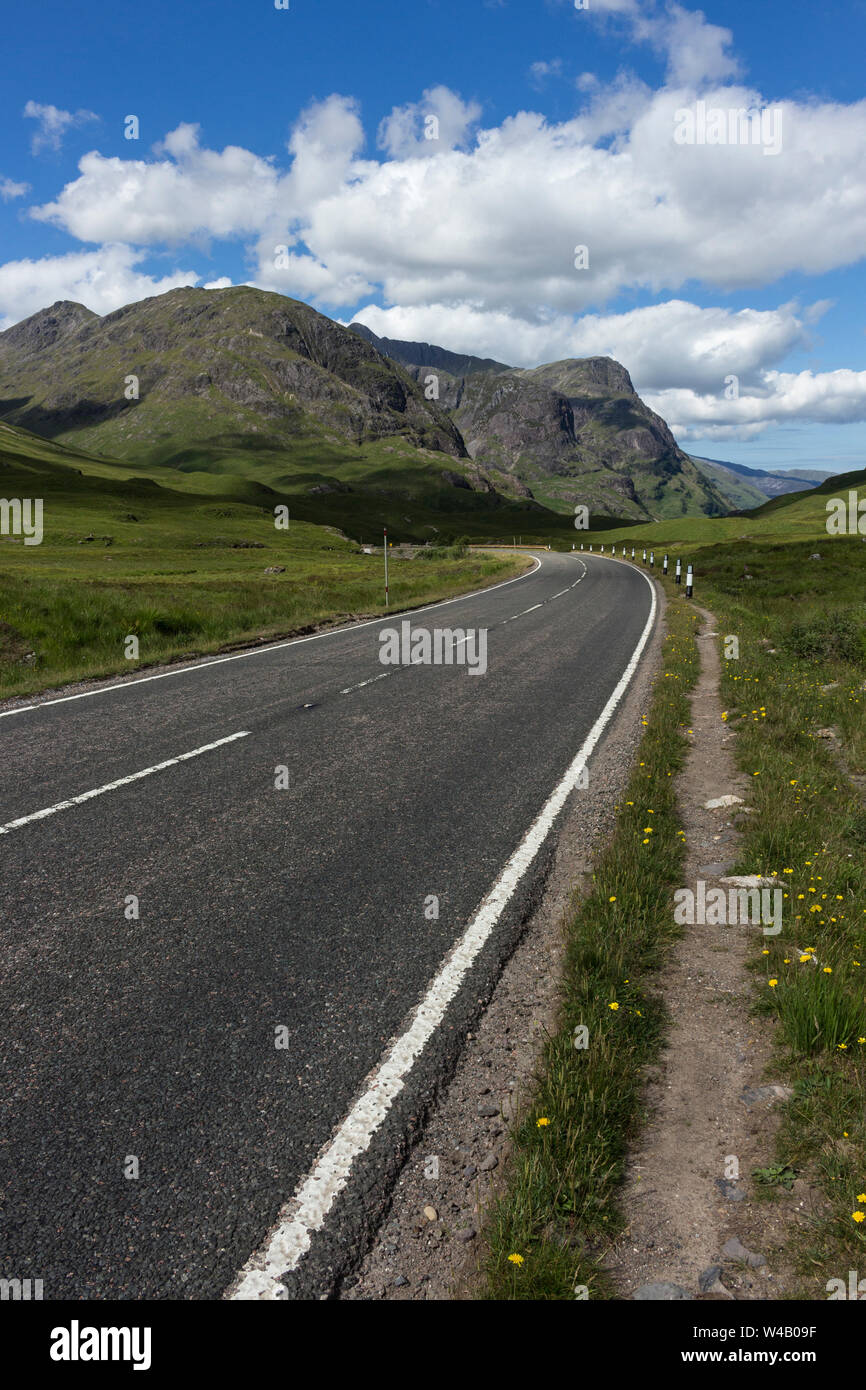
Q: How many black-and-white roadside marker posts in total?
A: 13